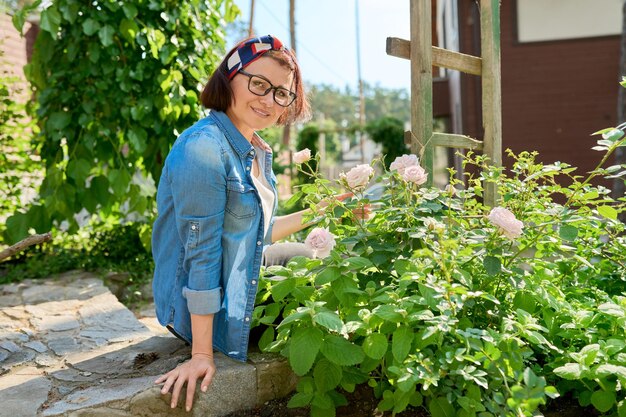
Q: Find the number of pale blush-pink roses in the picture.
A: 6